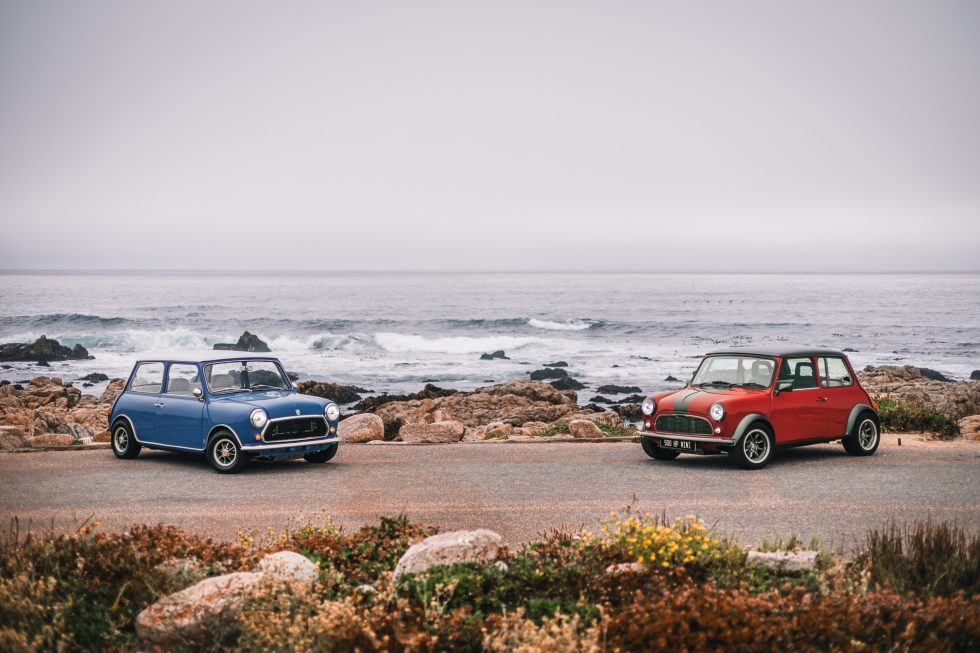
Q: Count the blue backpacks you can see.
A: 0